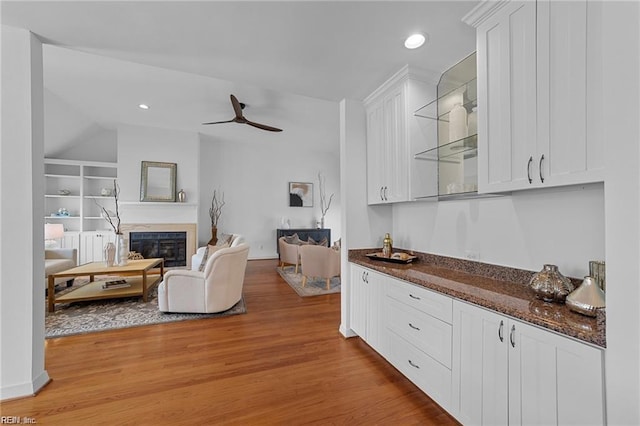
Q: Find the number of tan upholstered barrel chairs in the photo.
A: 2